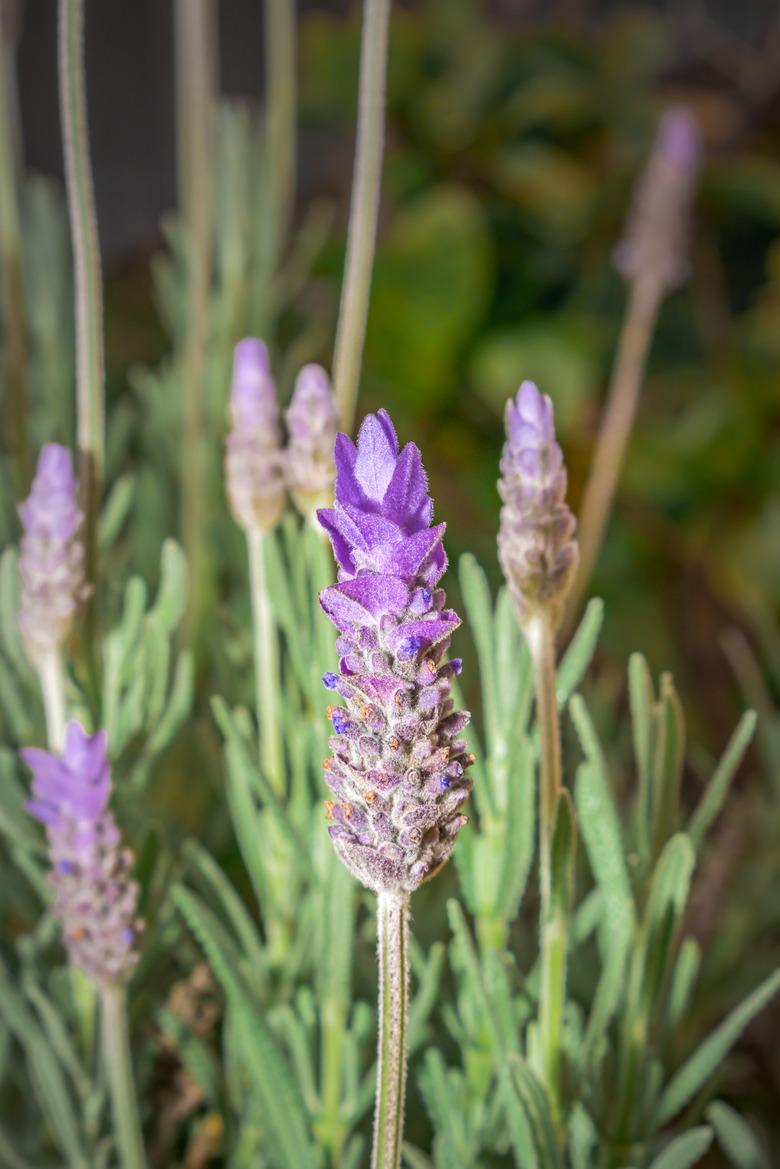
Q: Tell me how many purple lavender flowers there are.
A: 7